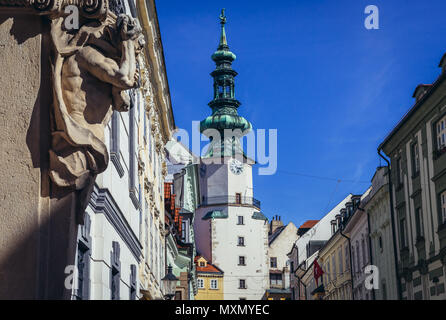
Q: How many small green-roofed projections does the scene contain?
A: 2